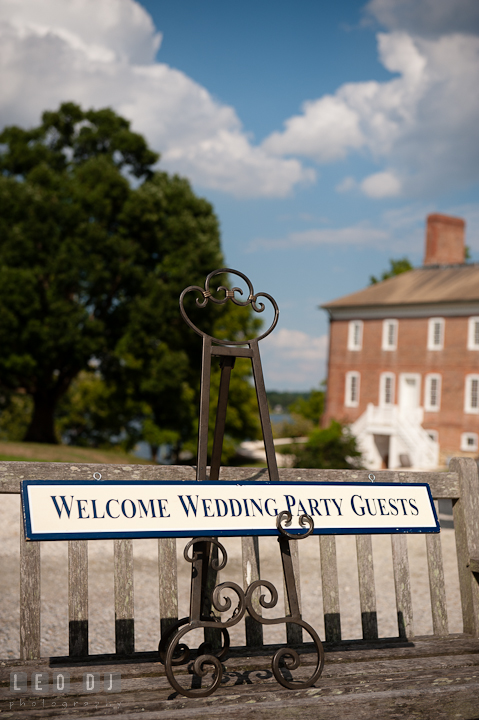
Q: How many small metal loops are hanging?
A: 2